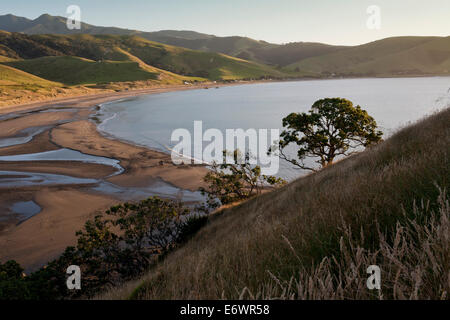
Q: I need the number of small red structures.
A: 0